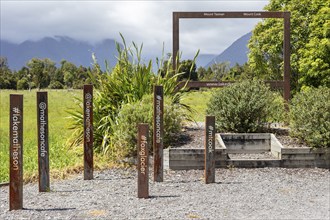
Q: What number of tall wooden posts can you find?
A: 6